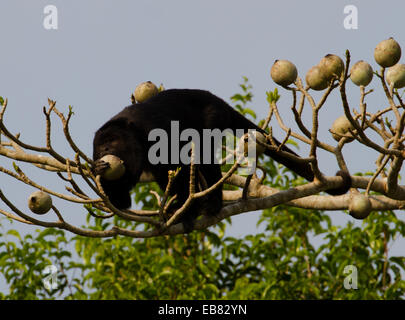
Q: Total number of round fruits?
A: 12